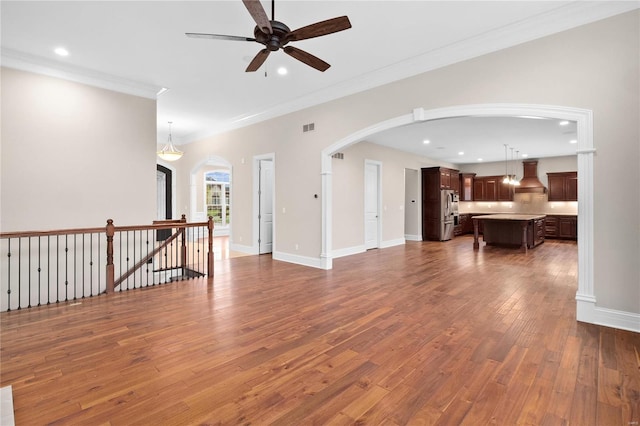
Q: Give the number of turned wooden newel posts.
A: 3